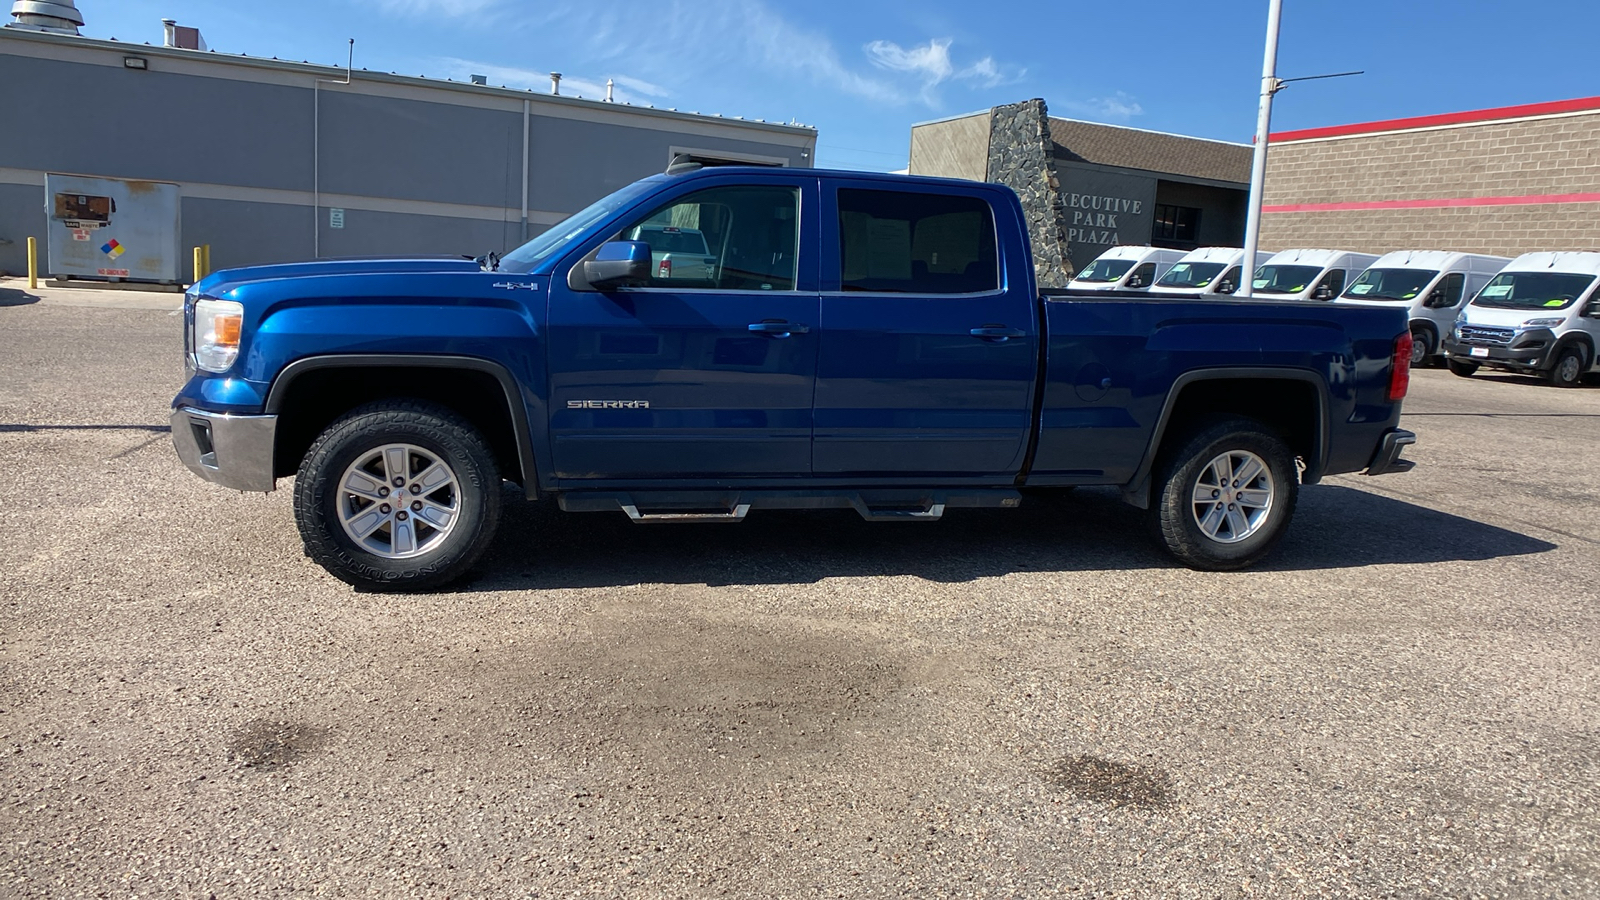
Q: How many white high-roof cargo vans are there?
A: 5